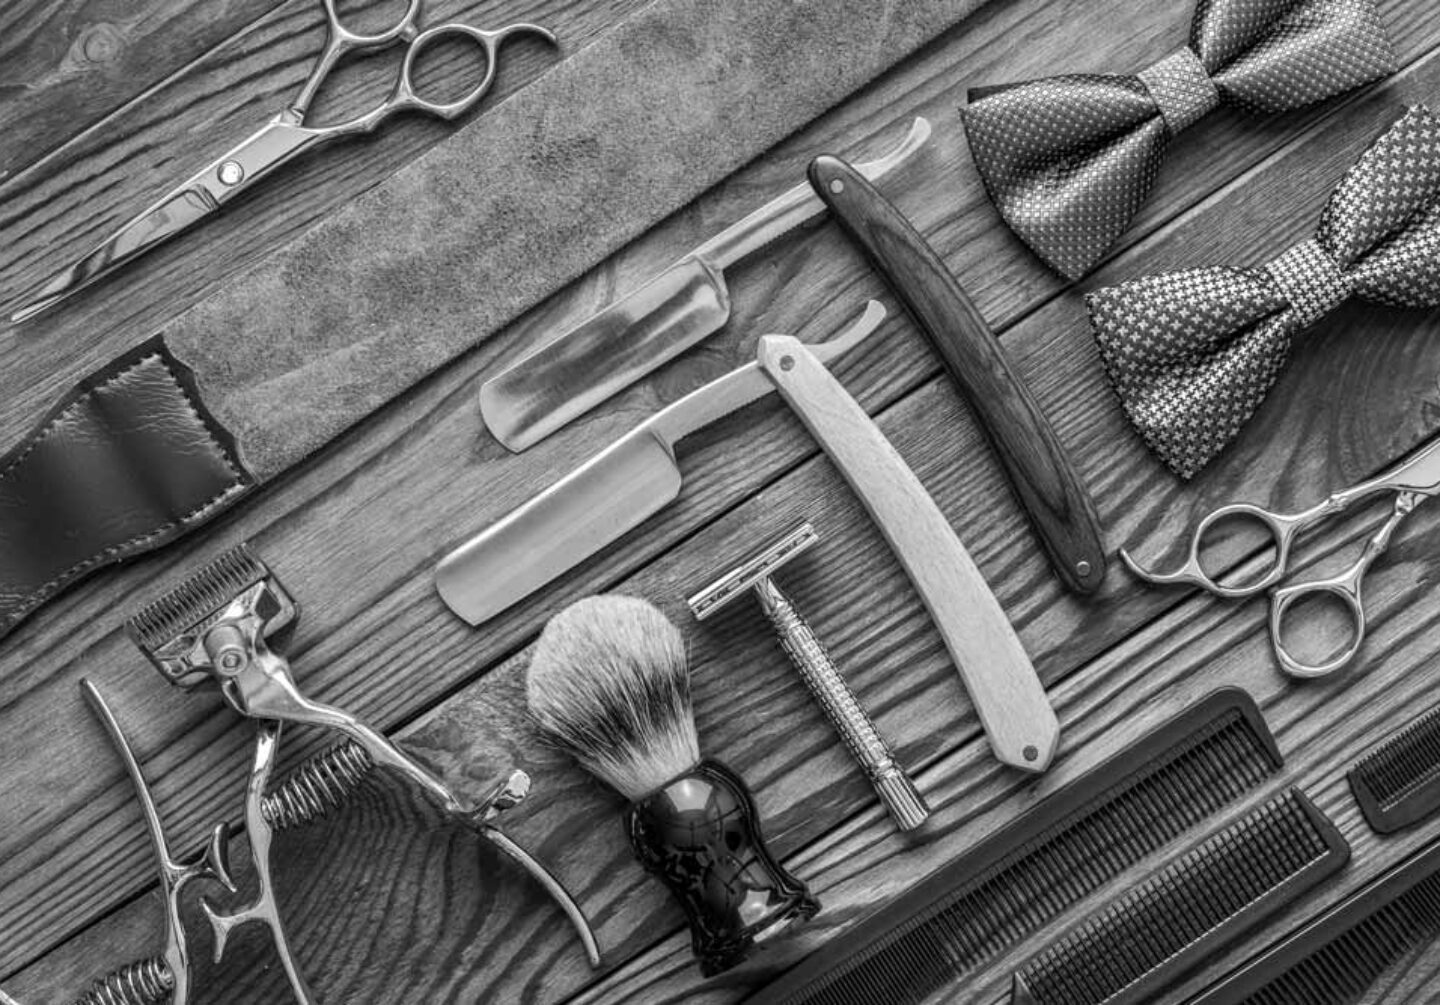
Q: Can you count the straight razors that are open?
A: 2